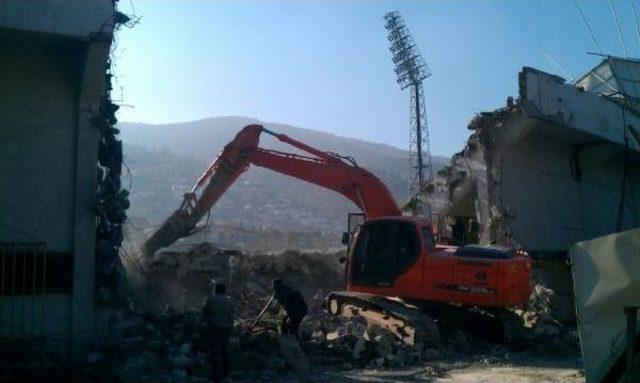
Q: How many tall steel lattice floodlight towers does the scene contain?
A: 1